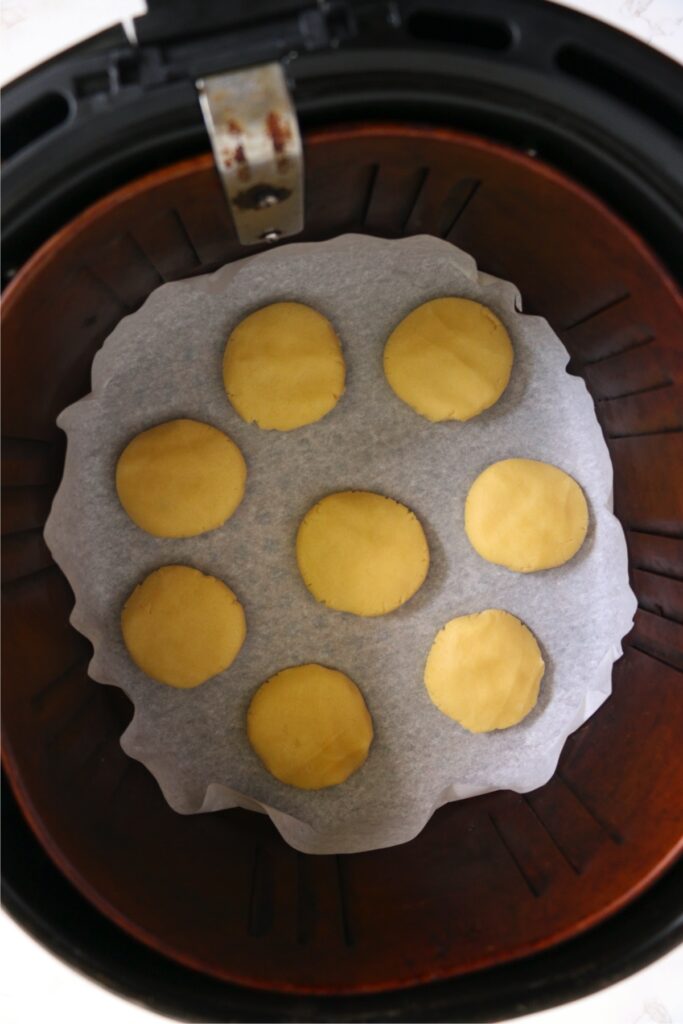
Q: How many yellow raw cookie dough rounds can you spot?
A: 8